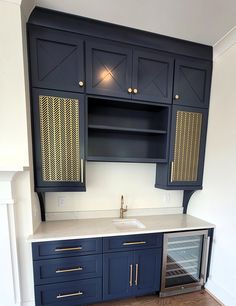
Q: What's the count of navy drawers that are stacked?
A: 3